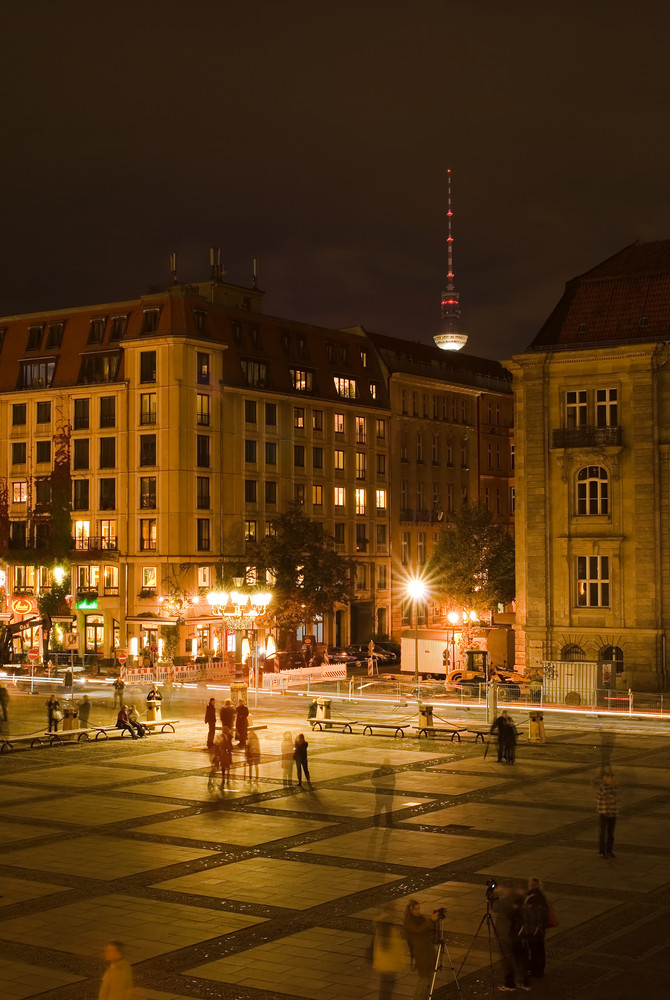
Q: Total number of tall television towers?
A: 1